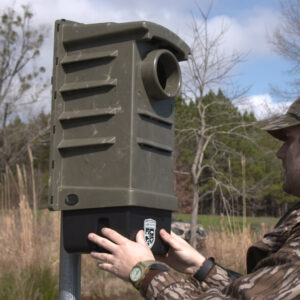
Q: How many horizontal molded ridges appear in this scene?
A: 6